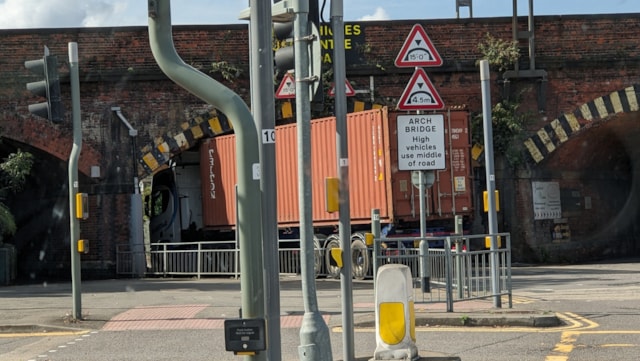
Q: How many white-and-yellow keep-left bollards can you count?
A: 1